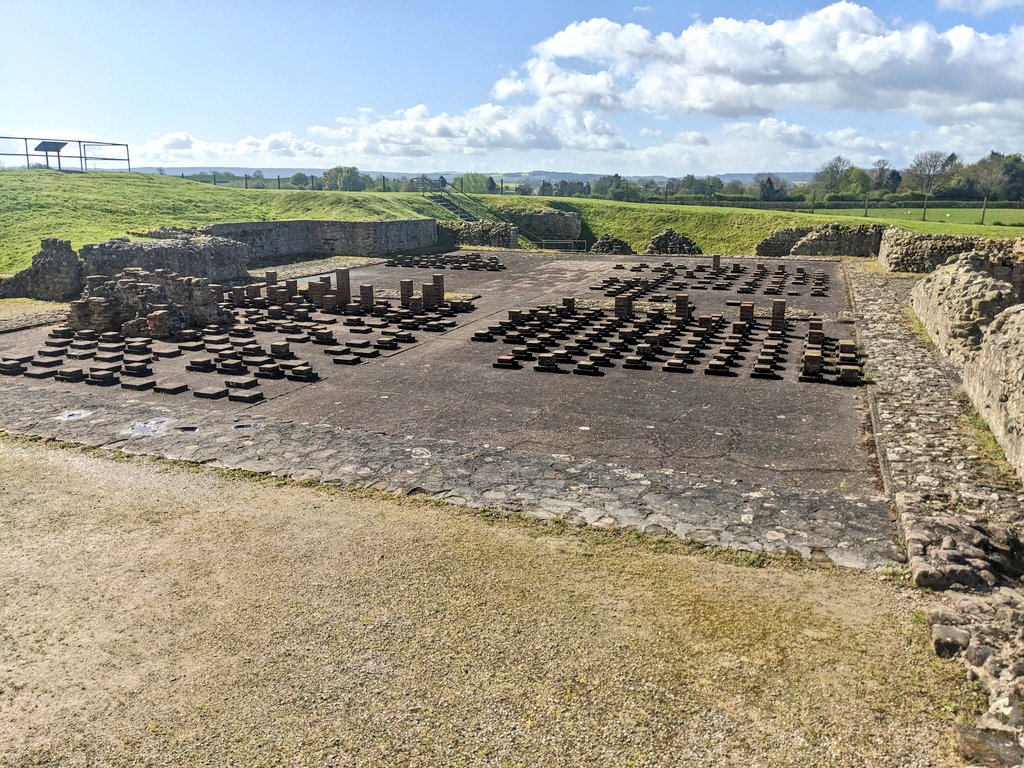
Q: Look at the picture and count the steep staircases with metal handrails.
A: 1